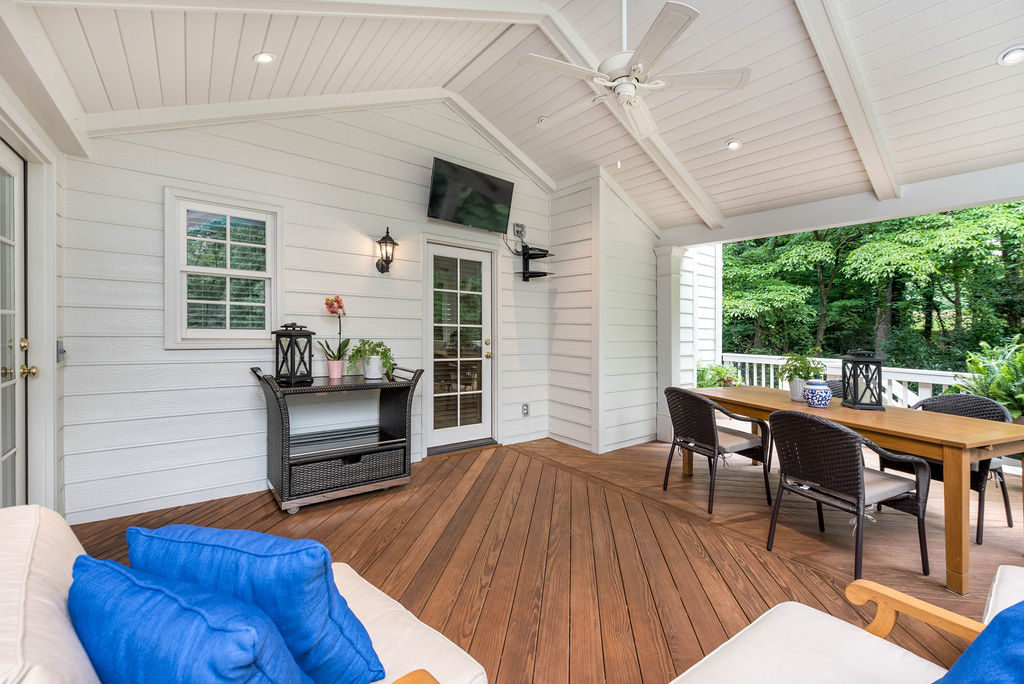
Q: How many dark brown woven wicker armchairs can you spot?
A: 4